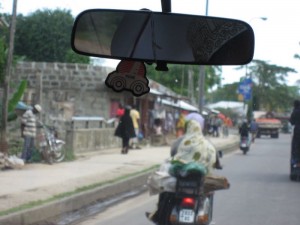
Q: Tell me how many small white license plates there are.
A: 1